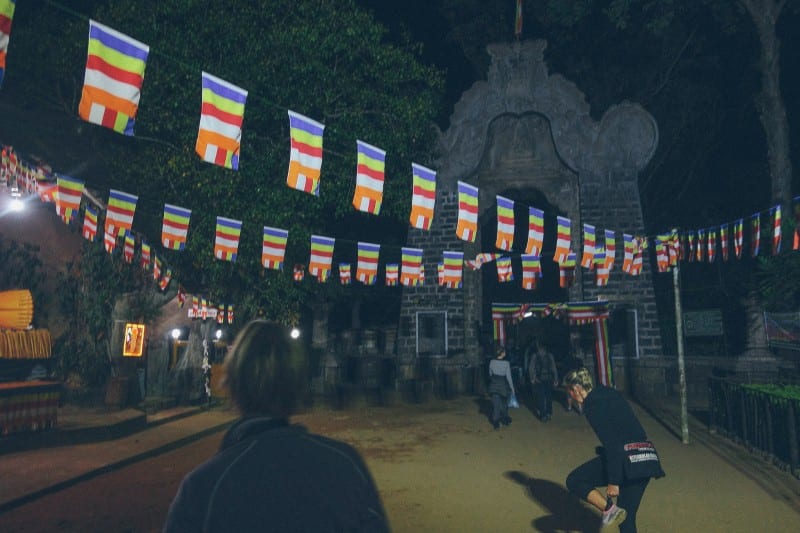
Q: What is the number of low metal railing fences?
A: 1